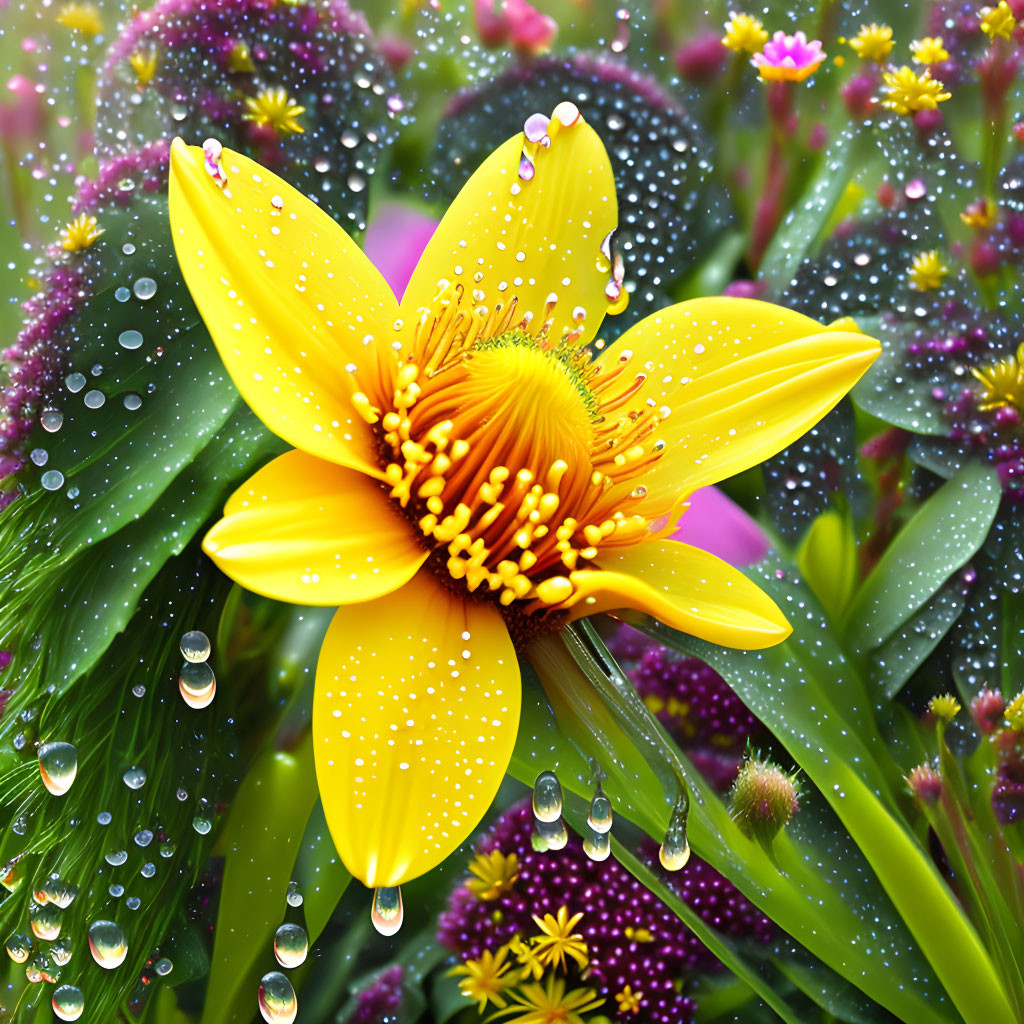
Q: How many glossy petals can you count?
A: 6